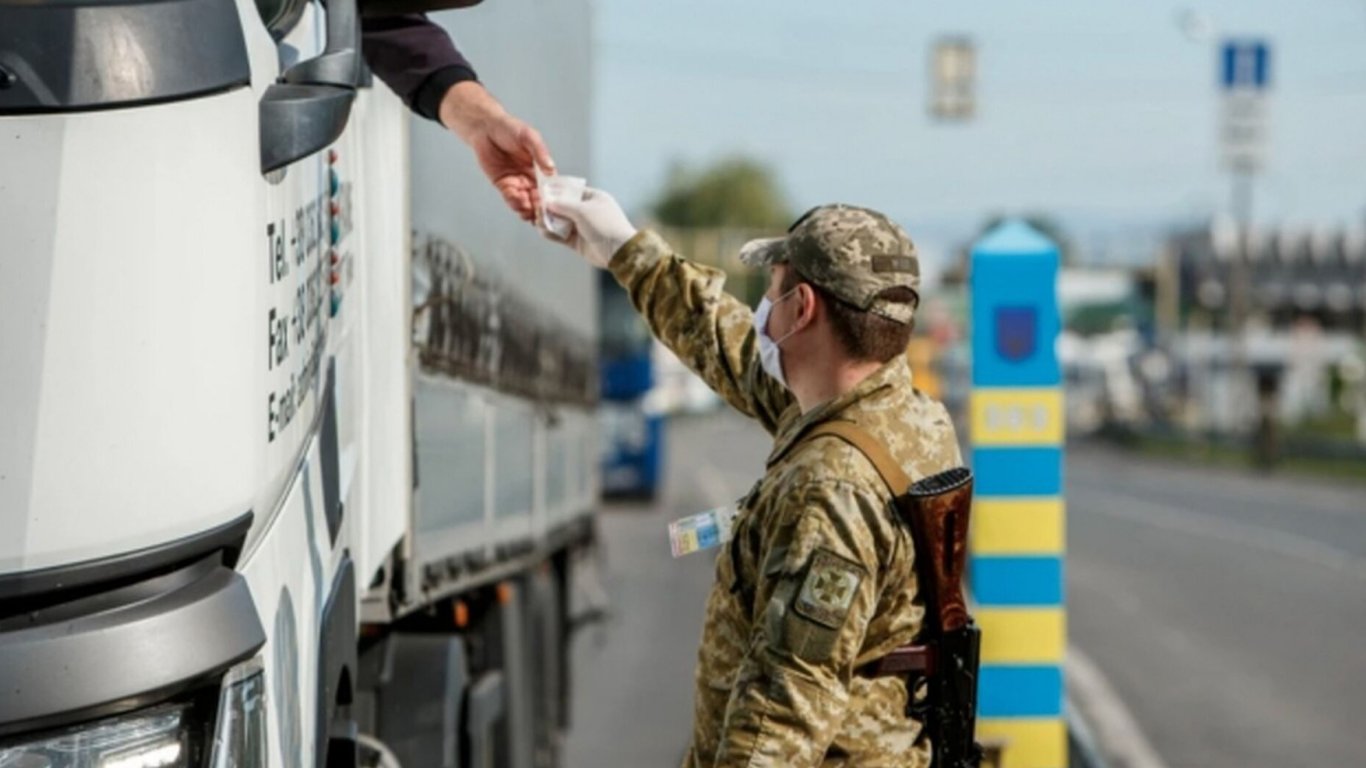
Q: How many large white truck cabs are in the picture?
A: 1